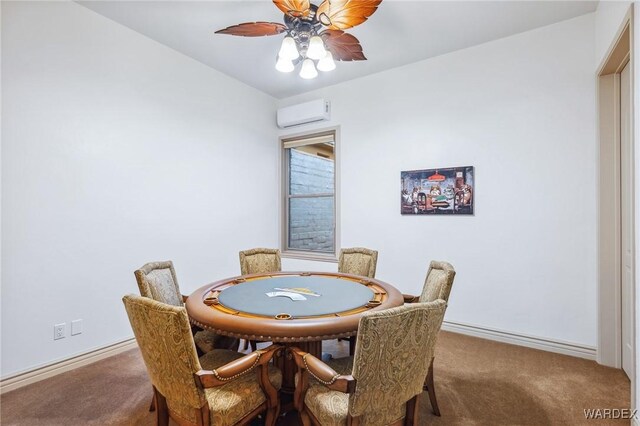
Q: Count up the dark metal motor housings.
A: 1